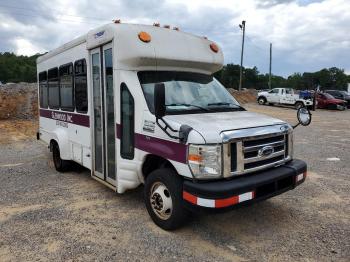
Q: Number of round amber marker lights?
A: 2